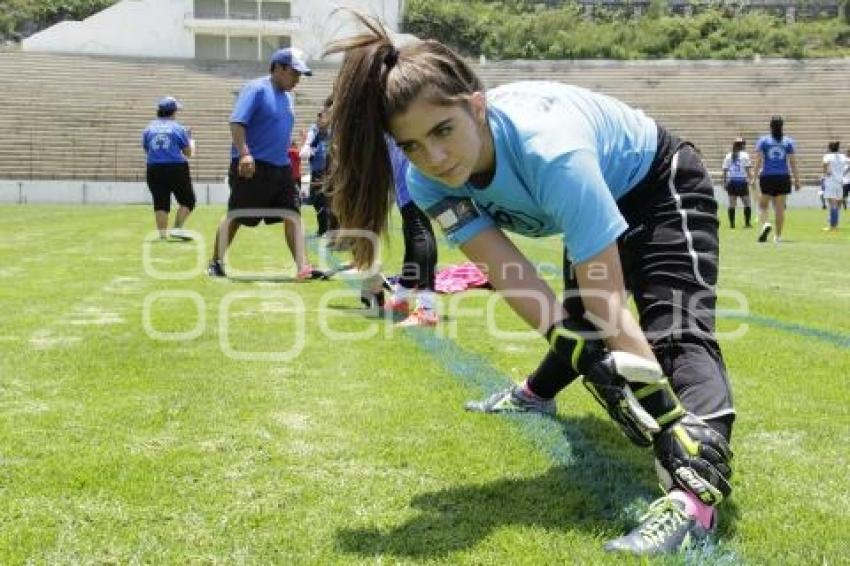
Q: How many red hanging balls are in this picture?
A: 0